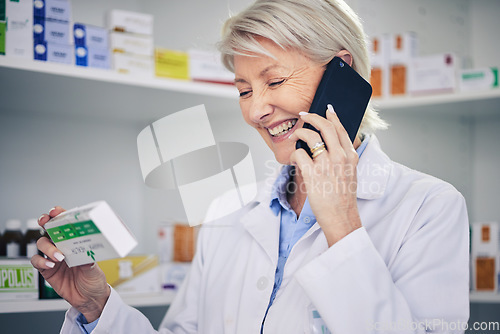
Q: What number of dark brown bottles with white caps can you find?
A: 2